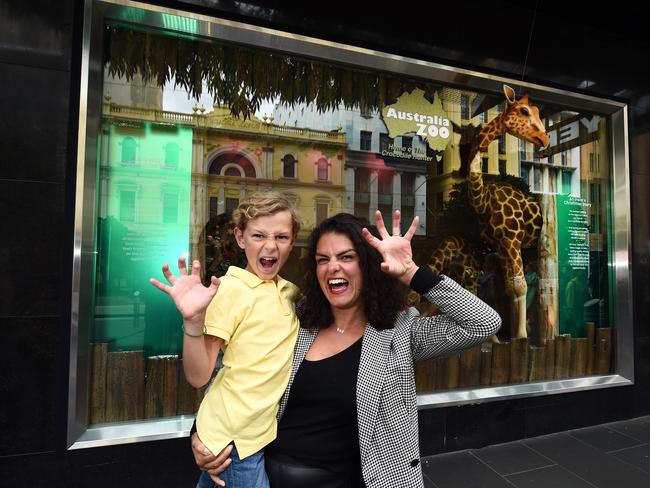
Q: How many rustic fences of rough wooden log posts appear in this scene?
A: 1